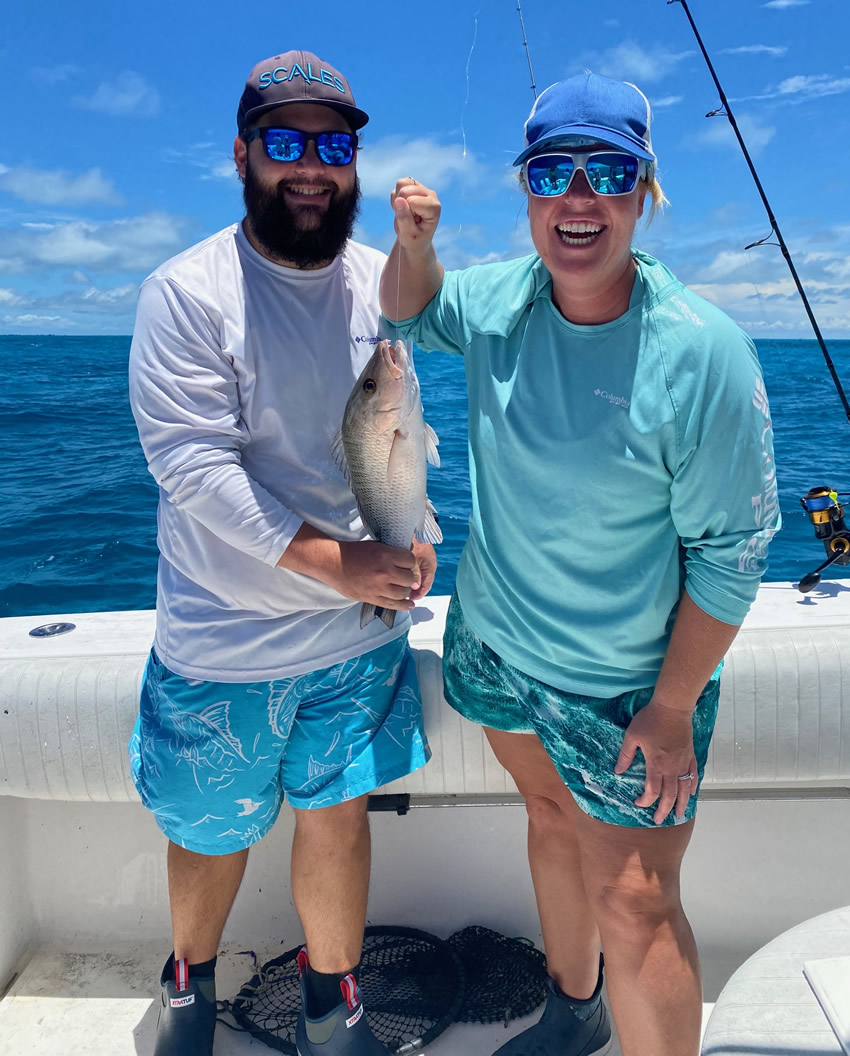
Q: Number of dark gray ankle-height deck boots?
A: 3